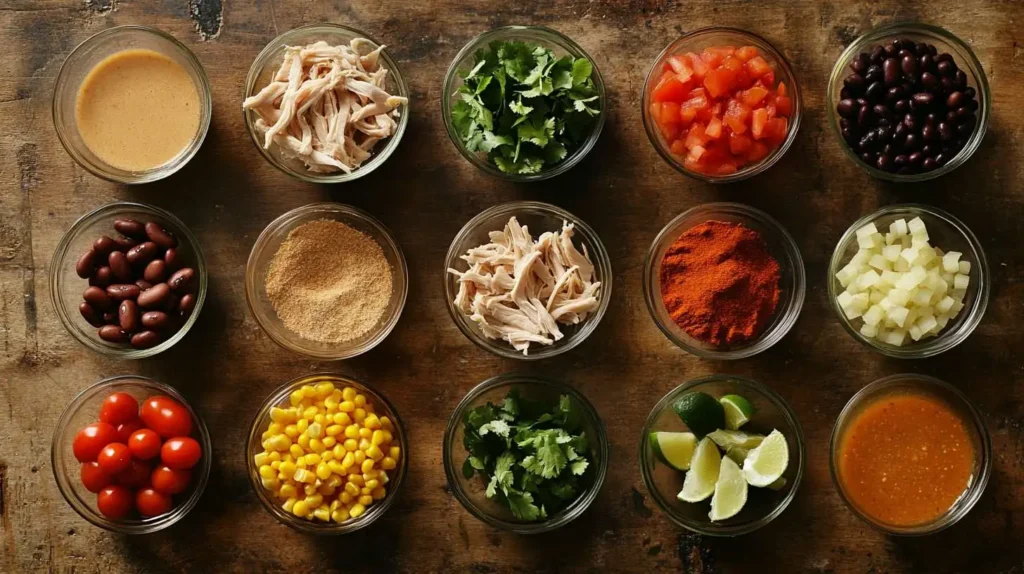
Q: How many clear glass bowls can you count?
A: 15